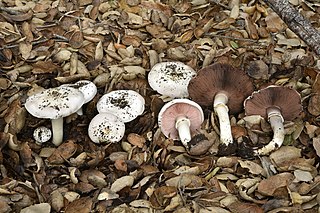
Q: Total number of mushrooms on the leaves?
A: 9